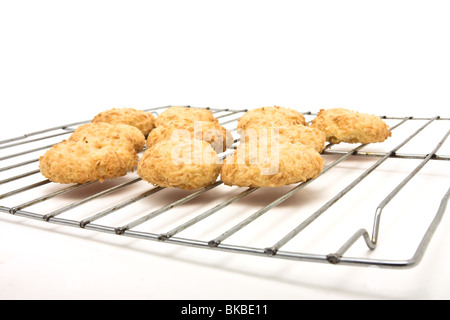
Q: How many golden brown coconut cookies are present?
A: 10